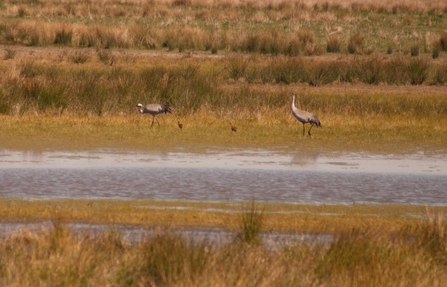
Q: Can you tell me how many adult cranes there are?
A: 2